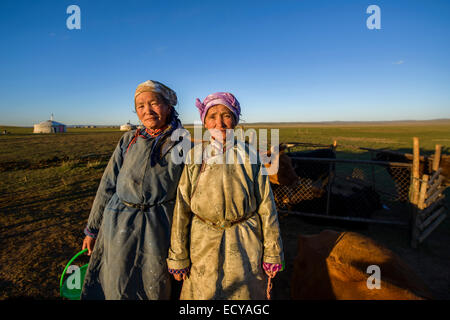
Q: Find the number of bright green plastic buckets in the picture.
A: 1